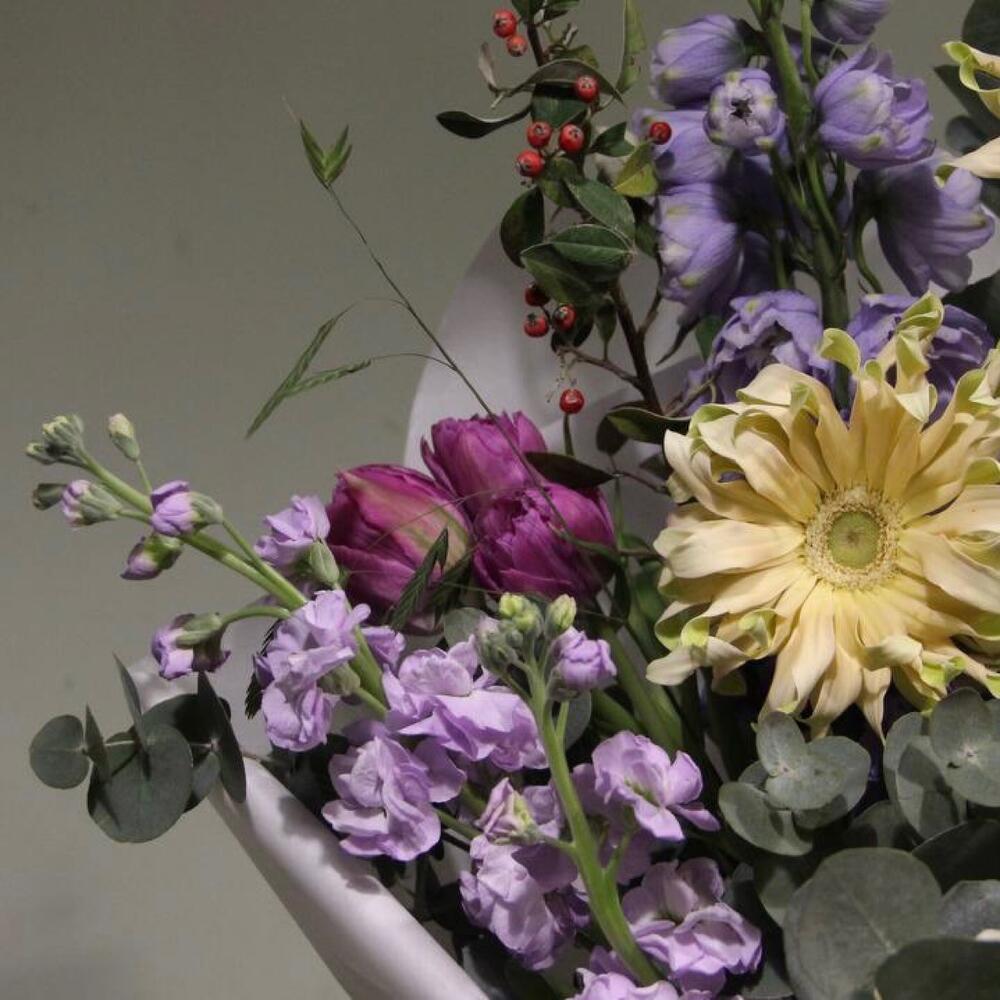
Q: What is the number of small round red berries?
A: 11